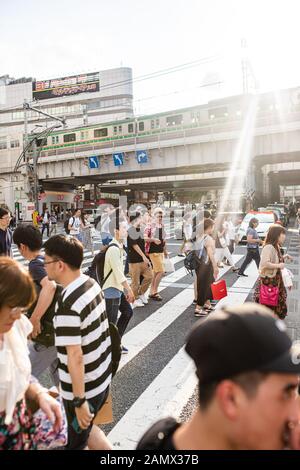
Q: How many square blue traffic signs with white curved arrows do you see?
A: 3